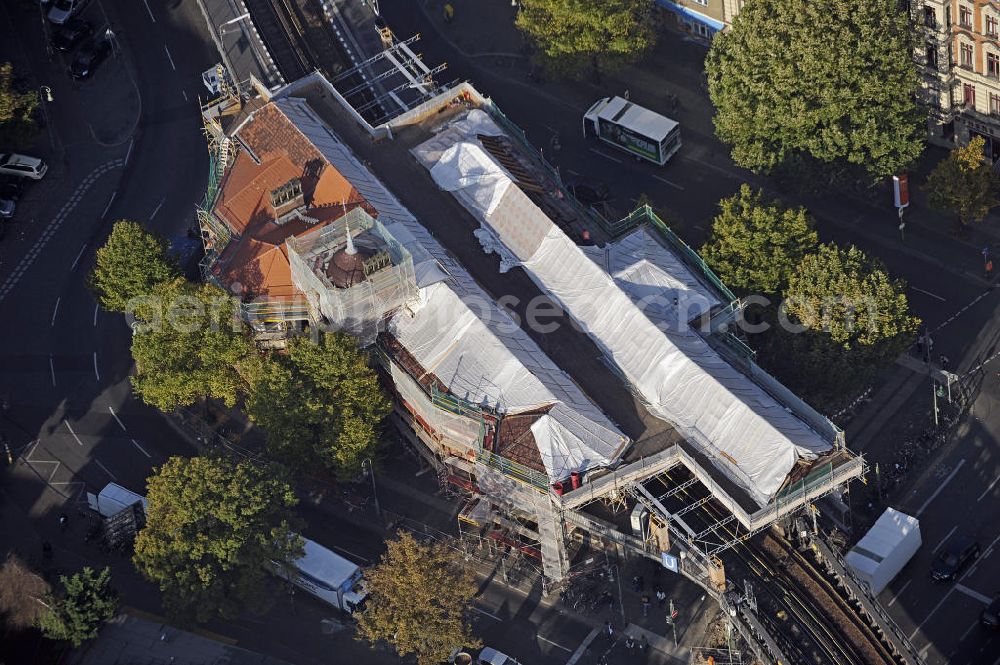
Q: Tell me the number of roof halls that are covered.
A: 2